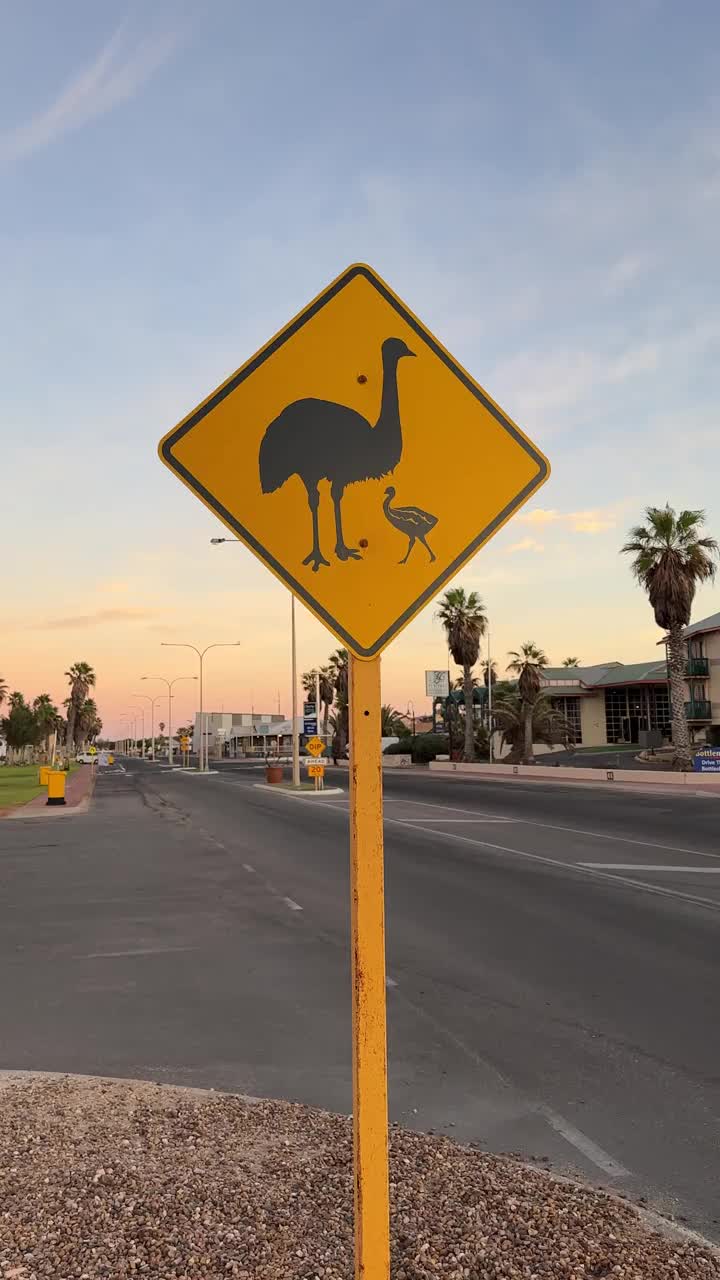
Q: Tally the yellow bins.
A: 2